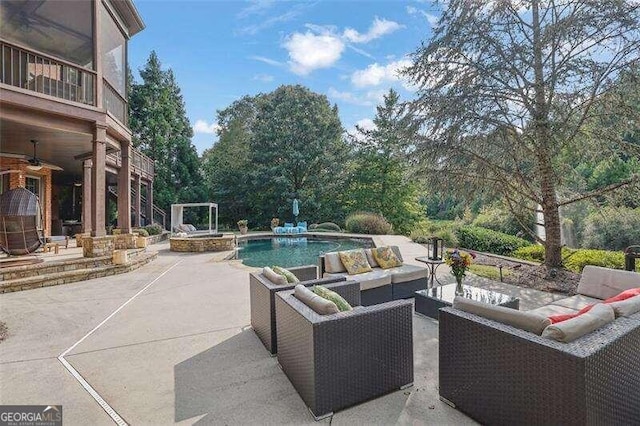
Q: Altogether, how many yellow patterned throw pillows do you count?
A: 2